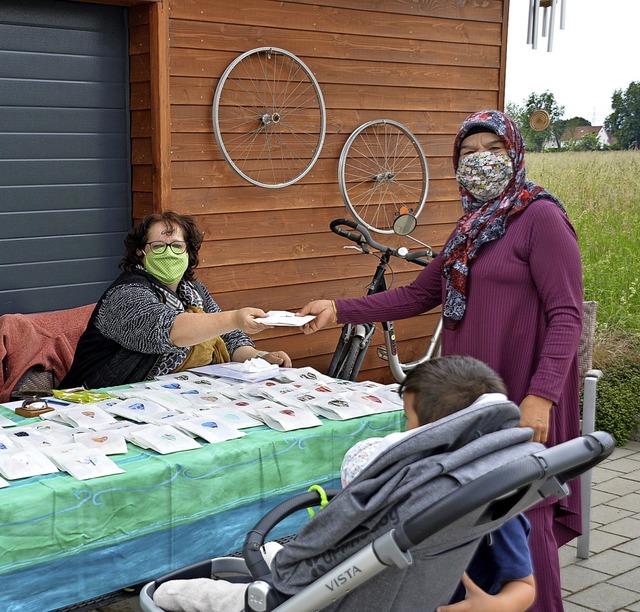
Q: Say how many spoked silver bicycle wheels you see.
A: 2